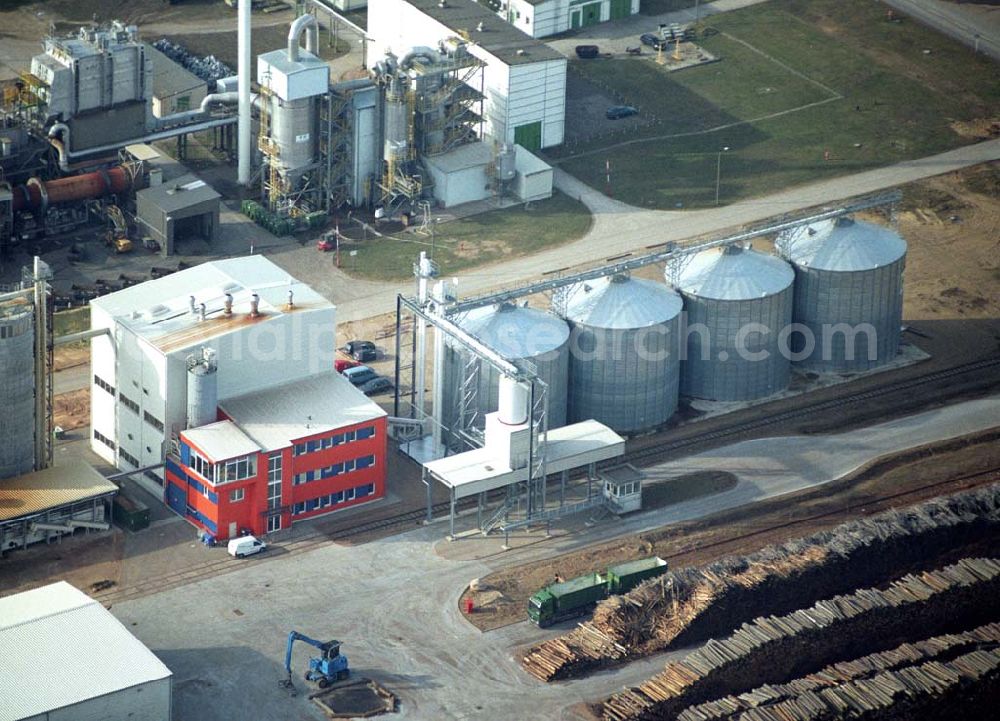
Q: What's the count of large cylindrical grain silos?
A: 4